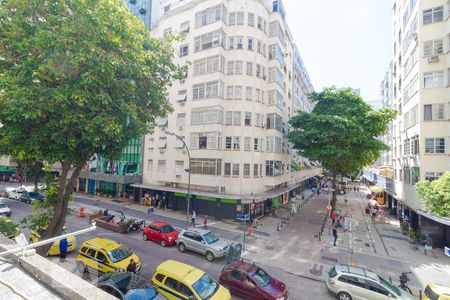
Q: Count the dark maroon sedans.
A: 1